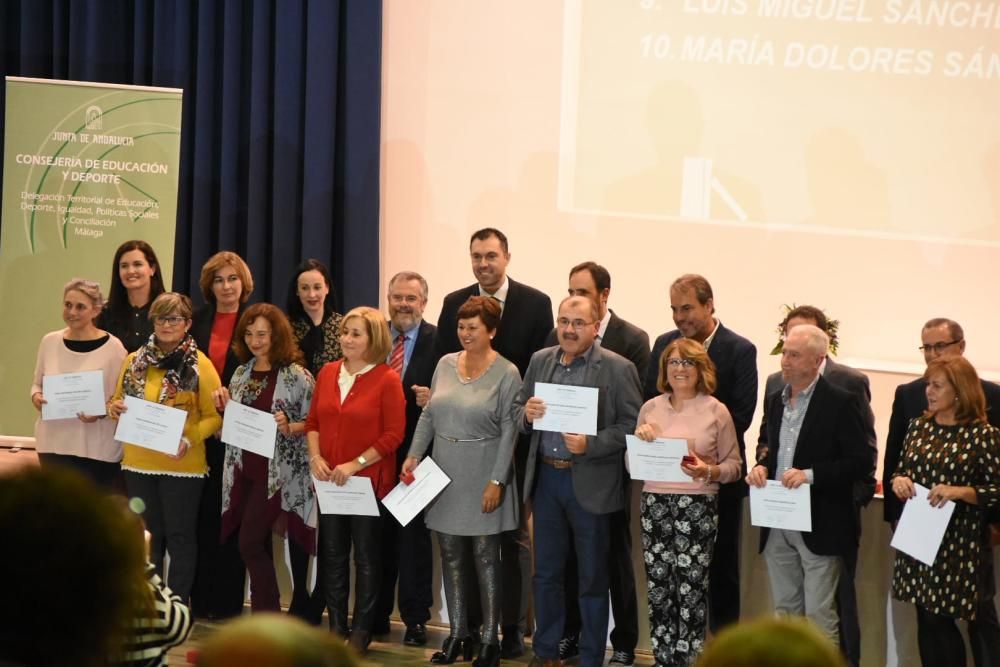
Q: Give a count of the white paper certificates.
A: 9